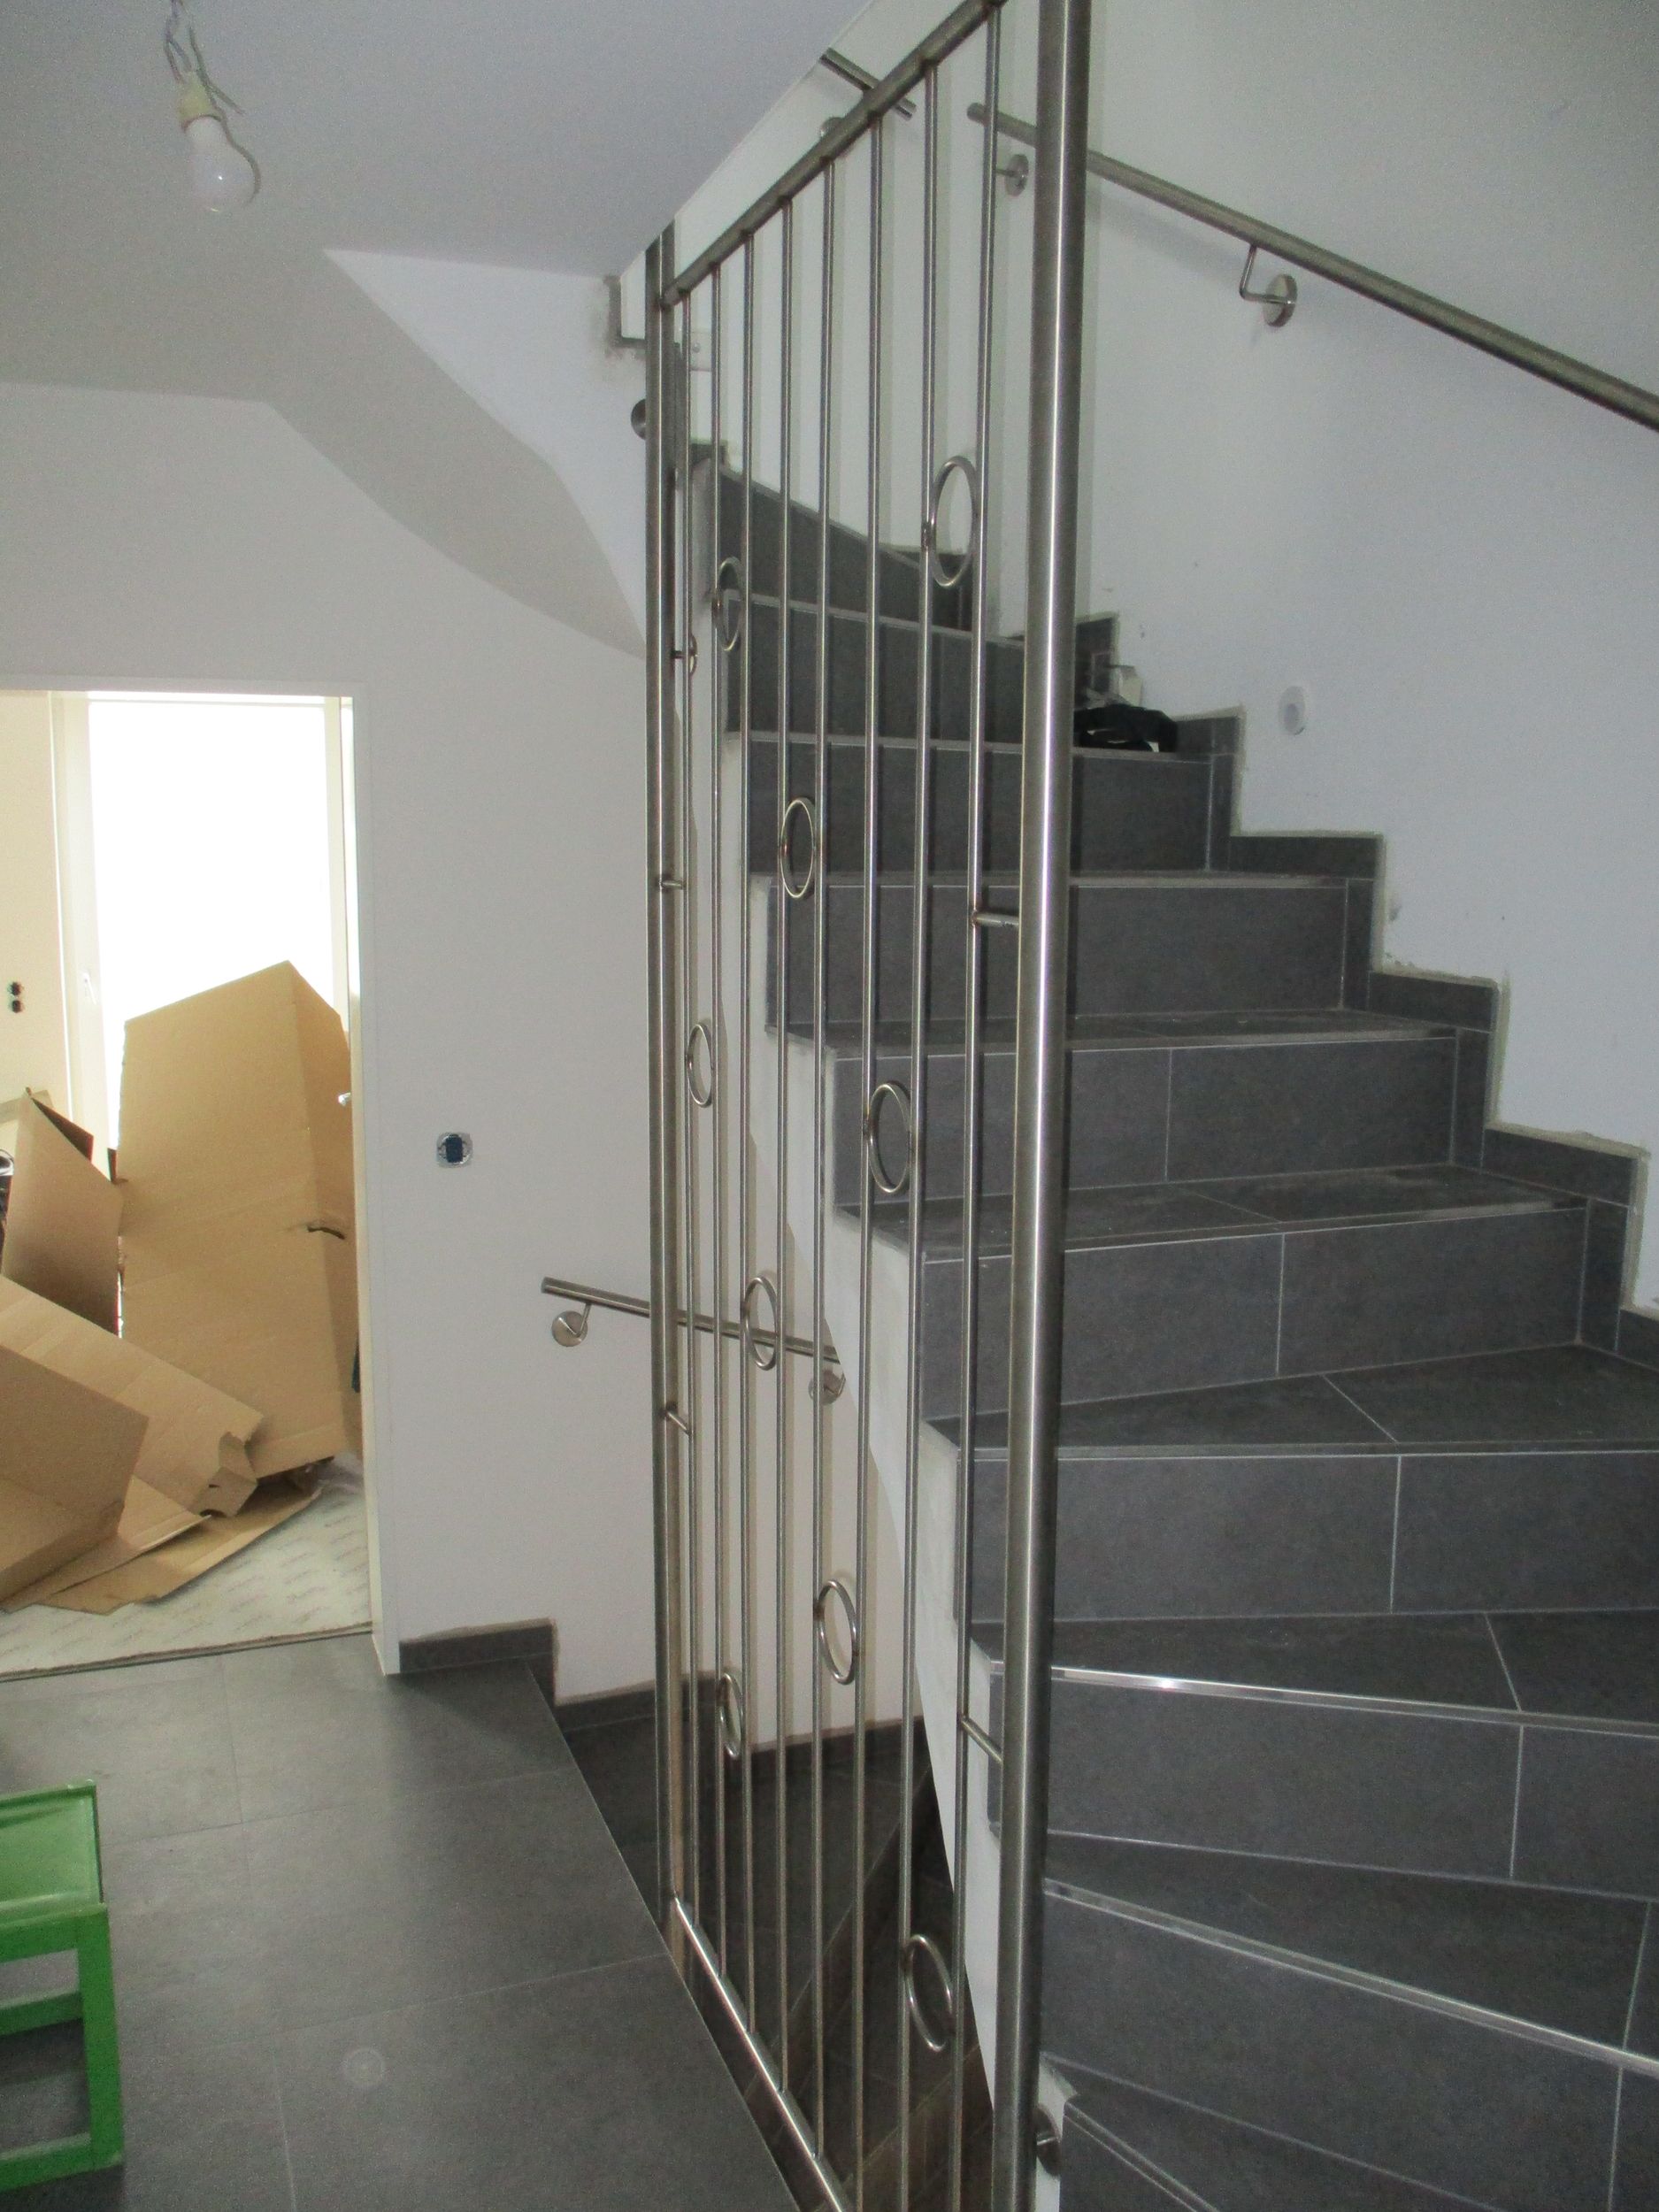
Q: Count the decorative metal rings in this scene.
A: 9